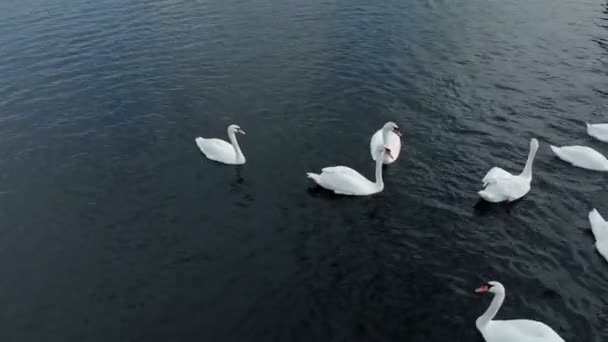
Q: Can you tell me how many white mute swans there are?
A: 8